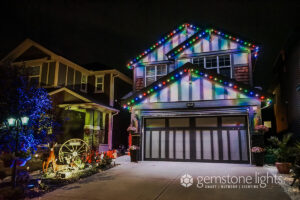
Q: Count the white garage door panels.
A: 12